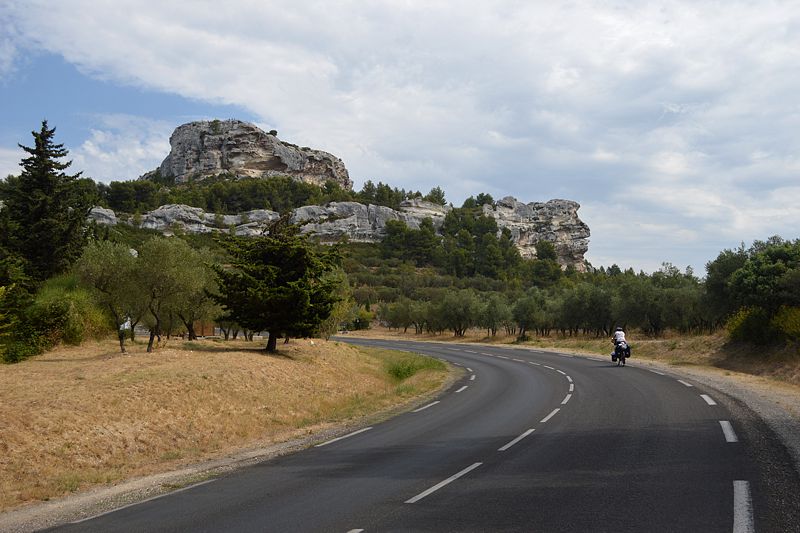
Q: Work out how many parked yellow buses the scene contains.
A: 0